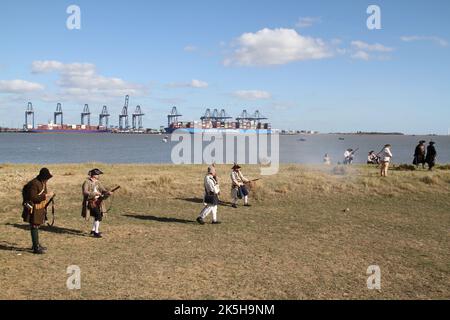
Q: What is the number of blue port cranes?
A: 12